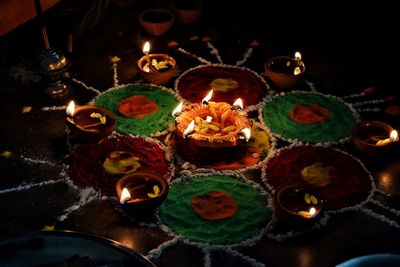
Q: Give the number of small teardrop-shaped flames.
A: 11